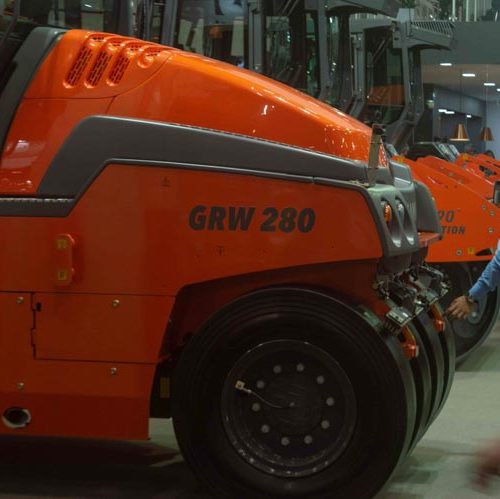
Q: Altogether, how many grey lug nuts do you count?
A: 10